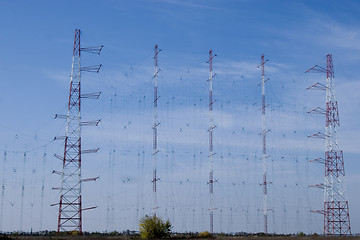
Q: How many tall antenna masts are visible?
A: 5